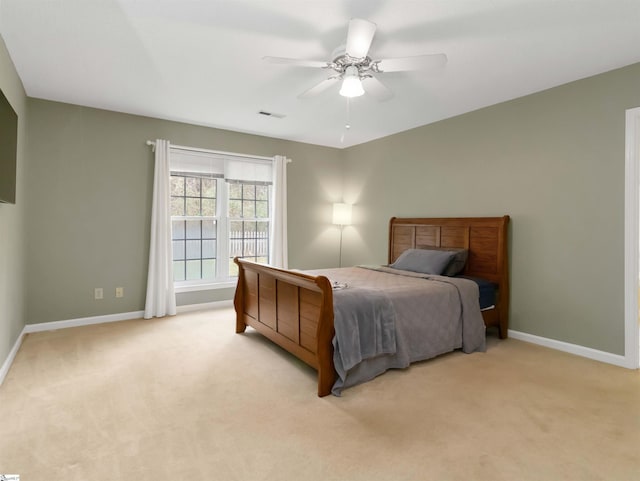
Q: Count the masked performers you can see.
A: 0